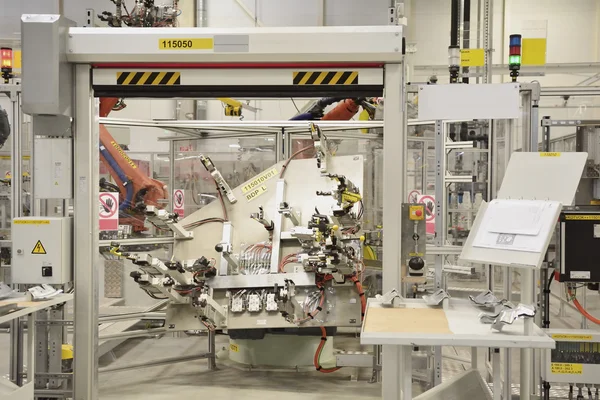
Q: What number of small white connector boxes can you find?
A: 3